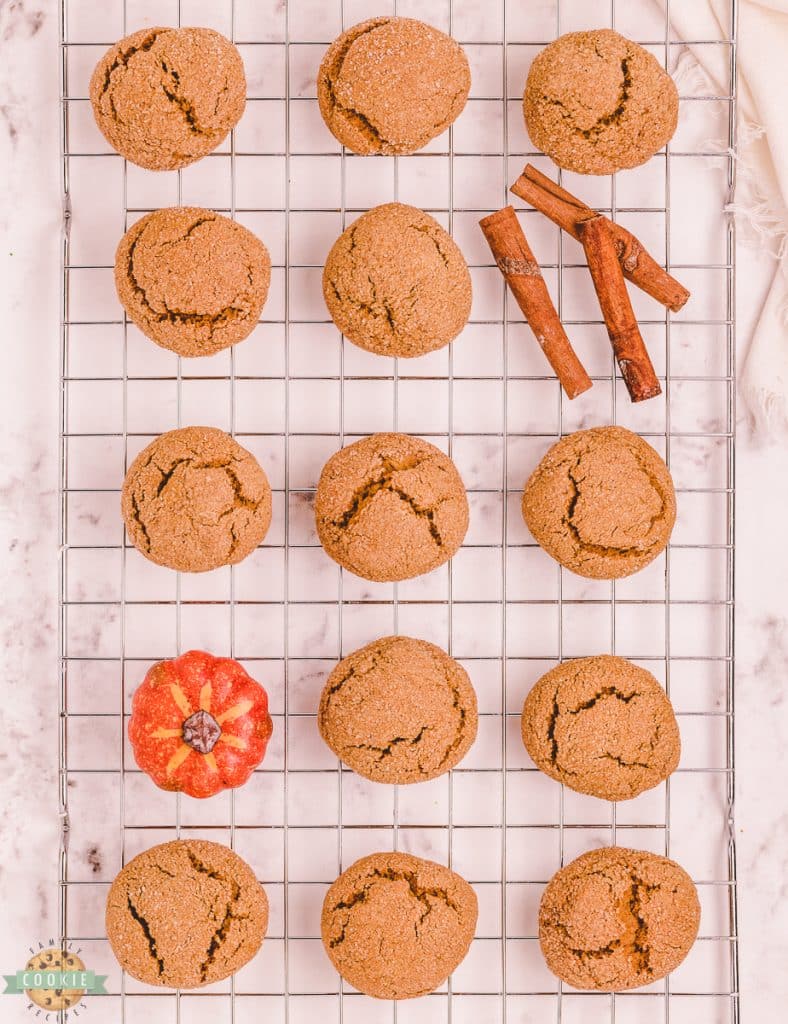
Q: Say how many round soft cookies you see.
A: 13